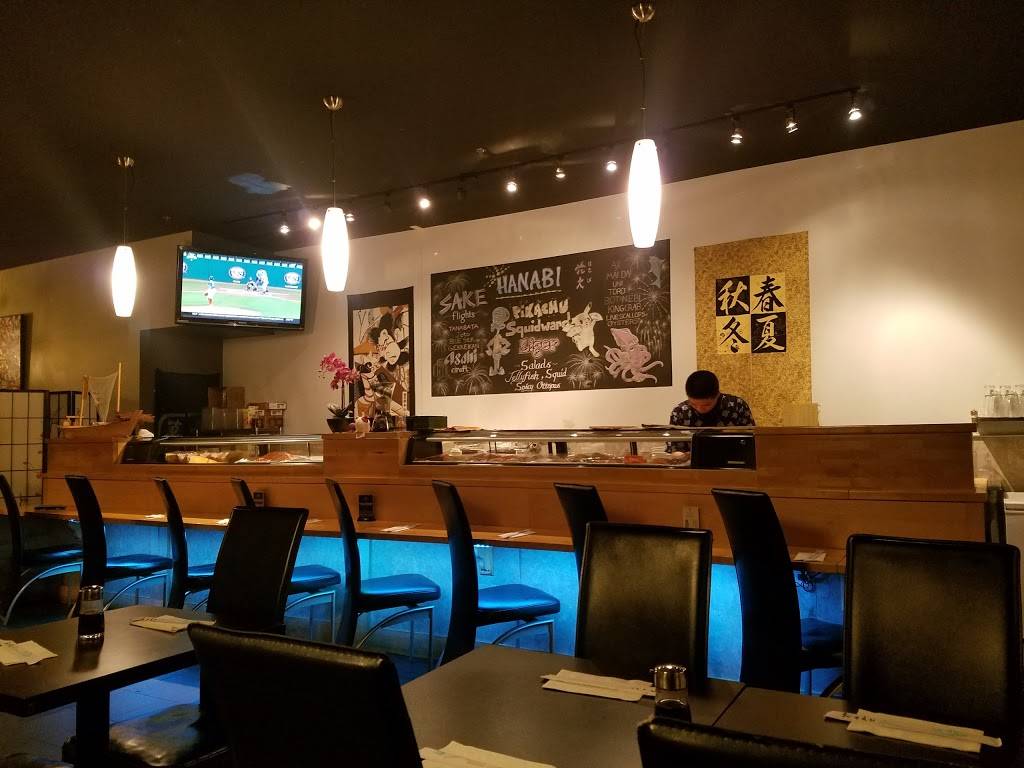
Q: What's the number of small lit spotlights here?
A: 10